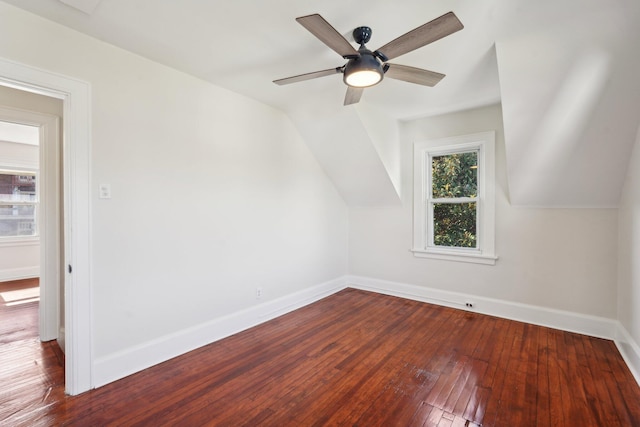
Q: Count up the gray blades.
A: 5